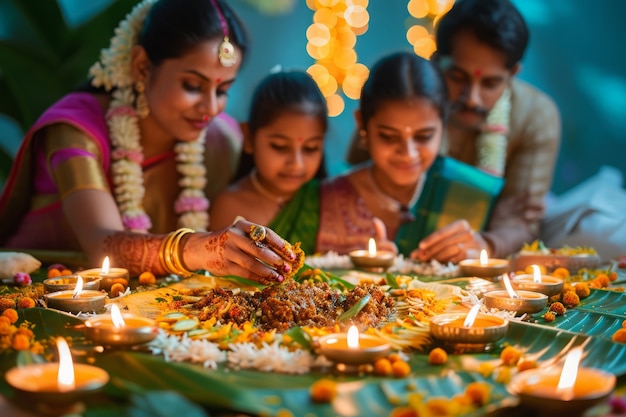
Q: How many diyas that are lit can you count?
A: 11